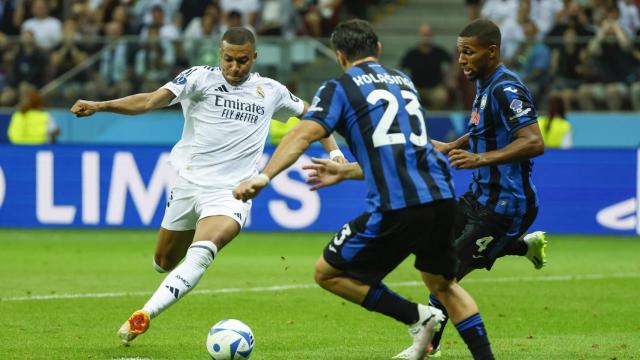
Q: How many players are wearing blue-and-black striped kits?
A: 2